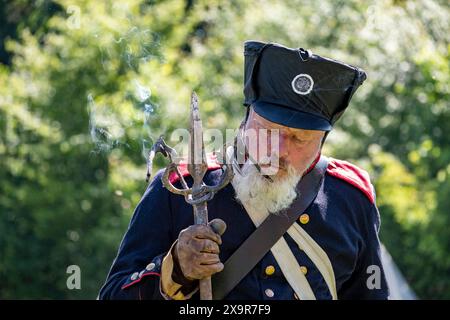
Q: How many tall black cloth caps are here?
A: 1